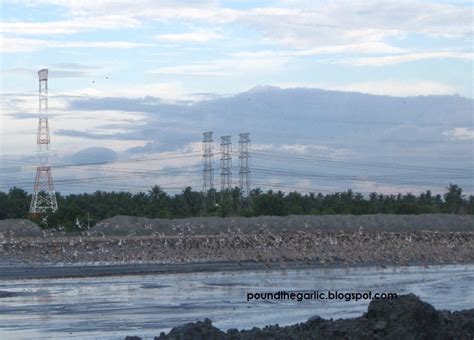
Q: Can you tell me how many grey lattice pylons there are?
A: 3